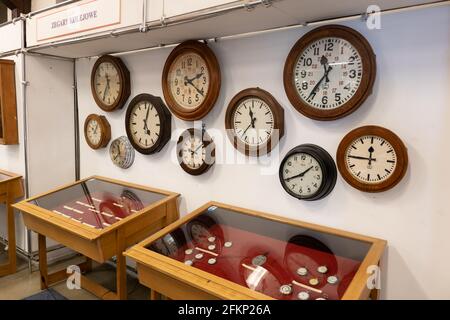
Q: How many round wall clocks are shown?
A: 10